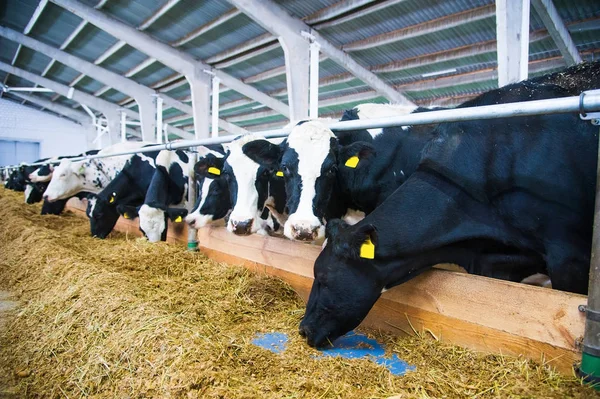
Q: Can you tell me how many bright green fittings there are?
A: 2